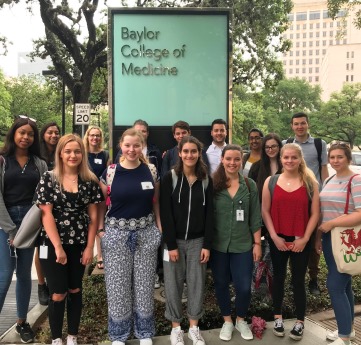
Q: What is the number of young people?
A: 15